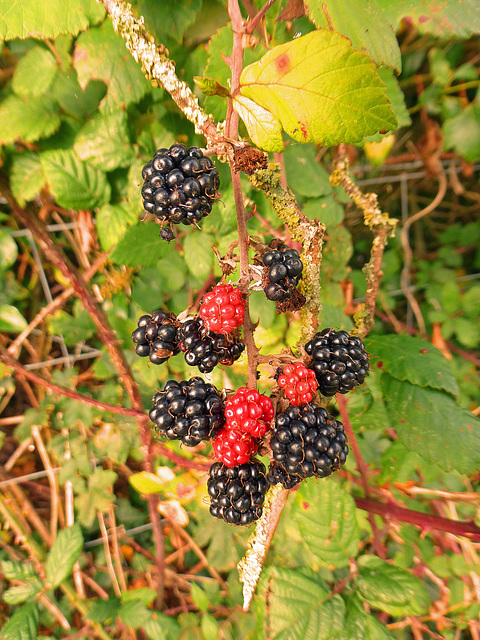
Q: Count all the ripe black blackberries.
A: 8